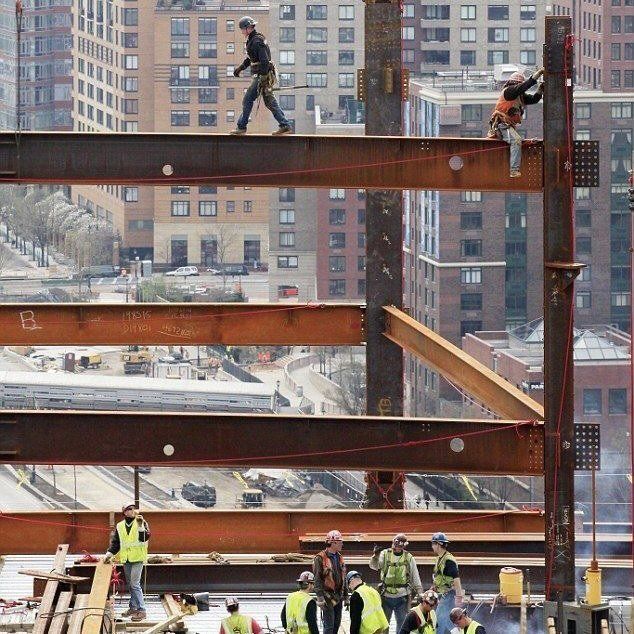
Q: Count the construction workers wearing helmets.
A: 11